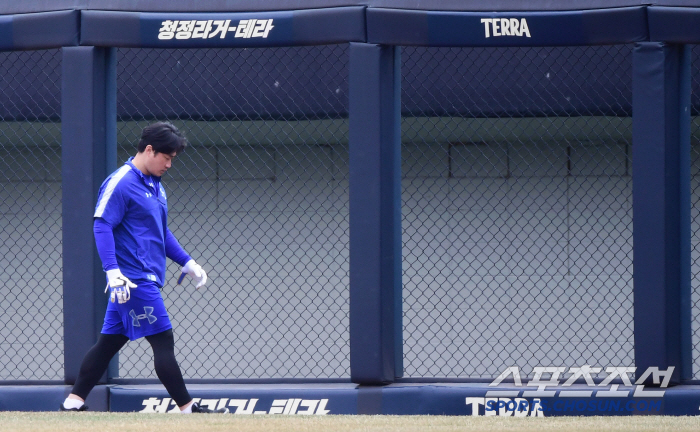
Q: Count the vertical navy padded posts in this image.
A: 3